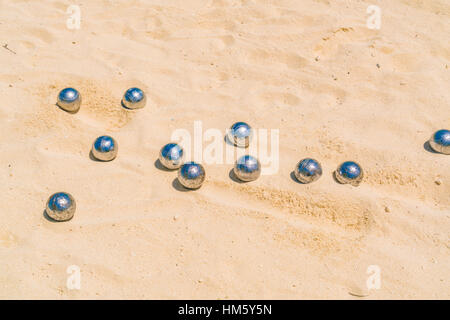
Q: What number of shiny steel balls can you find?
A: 11